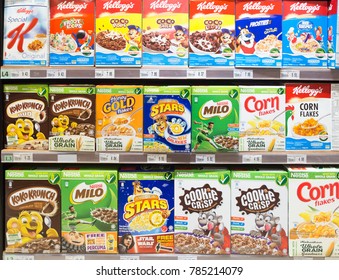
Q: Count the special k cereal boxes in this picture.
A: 1